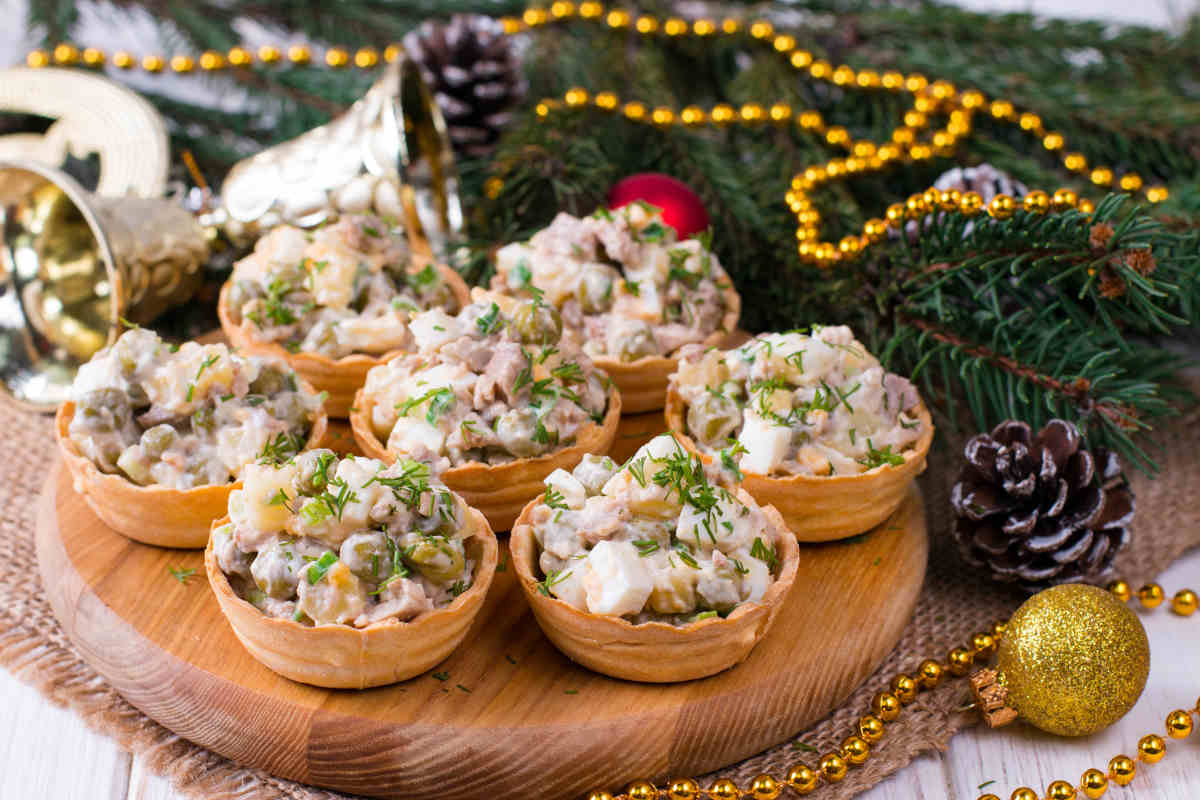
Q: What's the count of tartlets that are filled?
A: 7